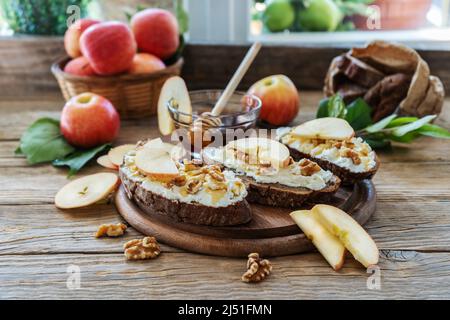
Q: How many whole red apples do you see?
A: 7